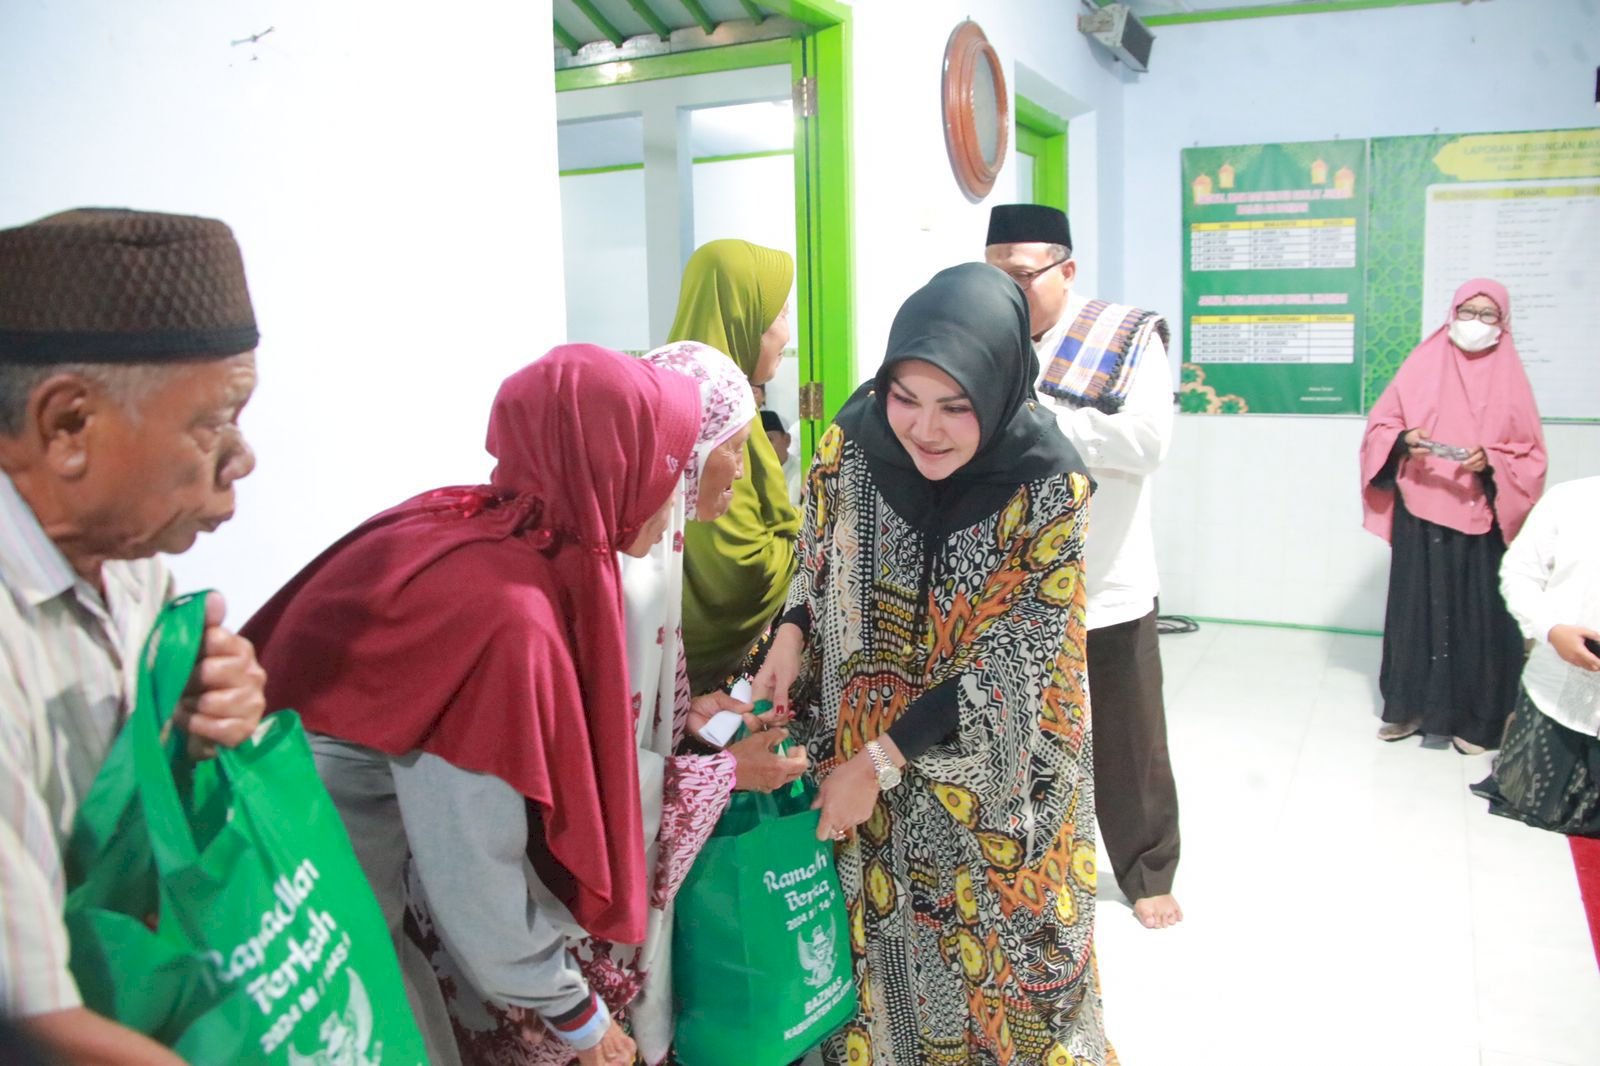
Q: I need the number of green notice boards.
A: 2